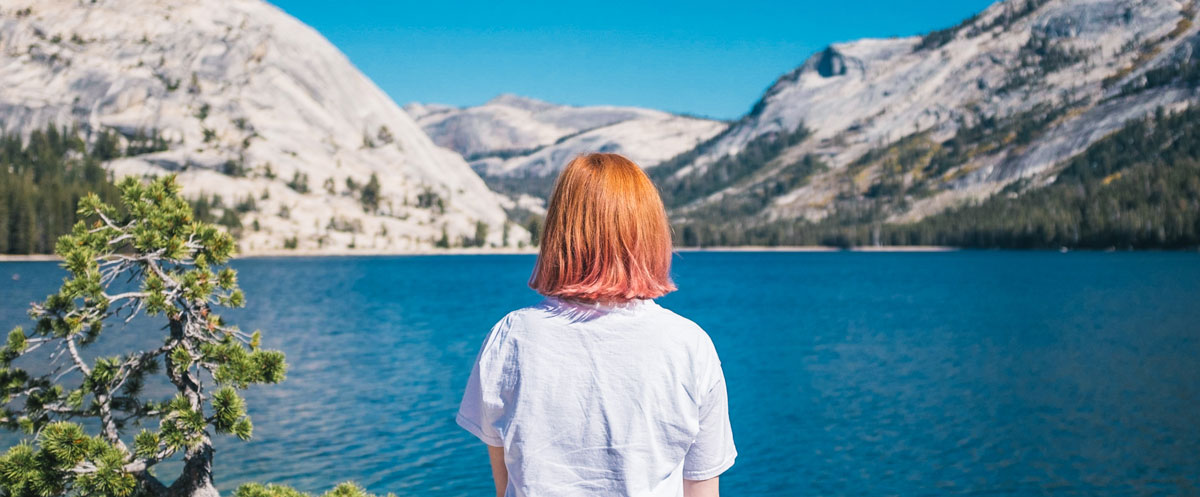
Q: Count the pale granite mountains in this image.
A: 3